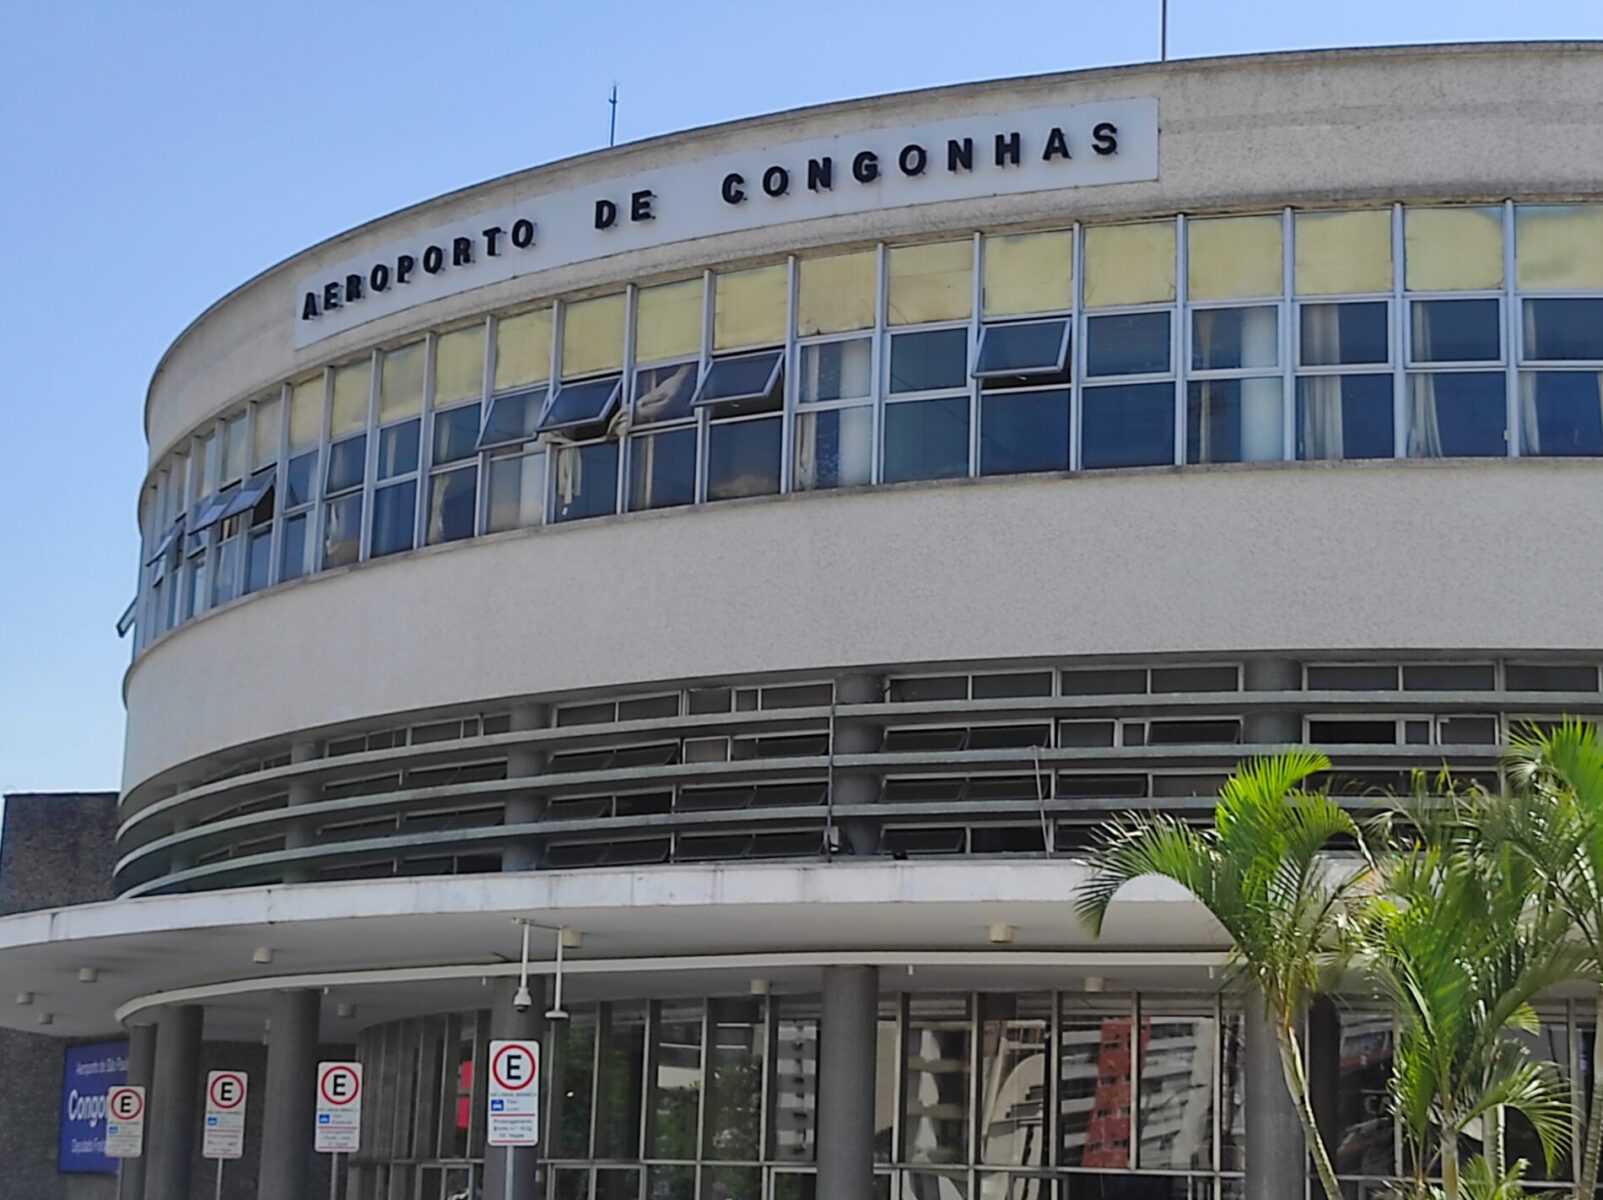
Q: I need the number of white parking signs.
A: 4